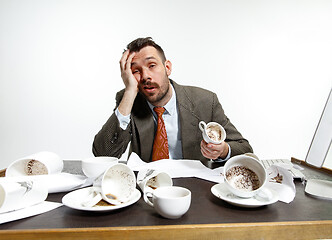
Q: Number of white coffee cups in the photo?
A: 8